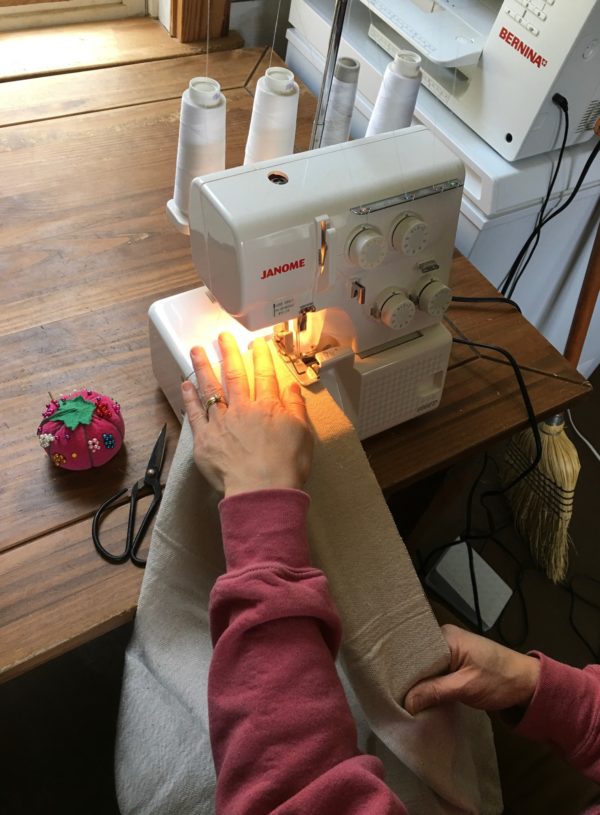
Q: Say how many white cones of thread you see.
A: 4